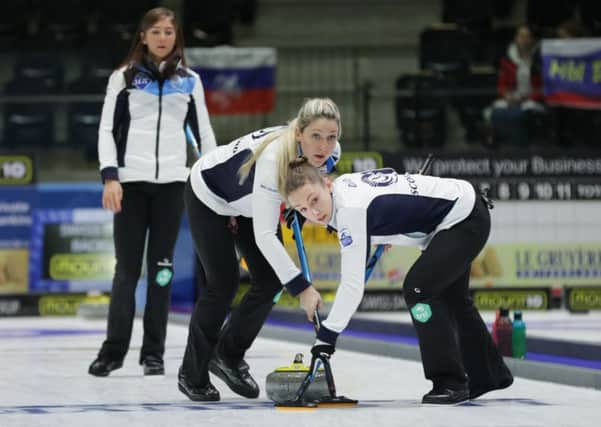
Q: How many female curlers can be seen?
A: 3